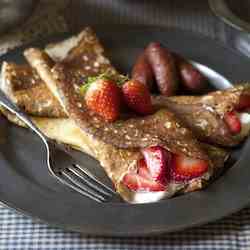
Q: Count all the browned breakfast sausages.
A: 3